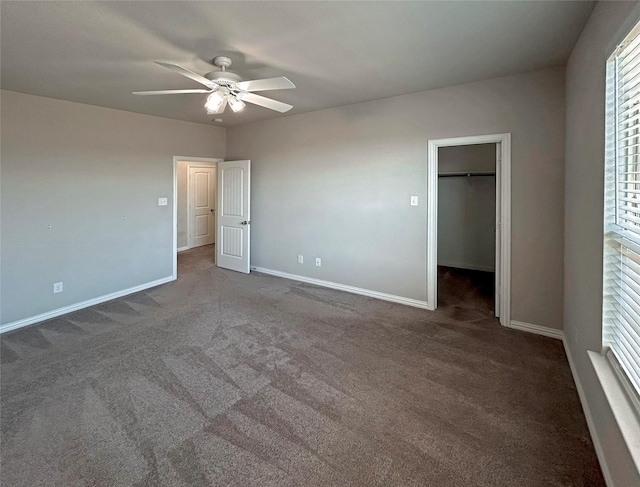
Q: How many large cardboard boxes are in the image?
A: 0